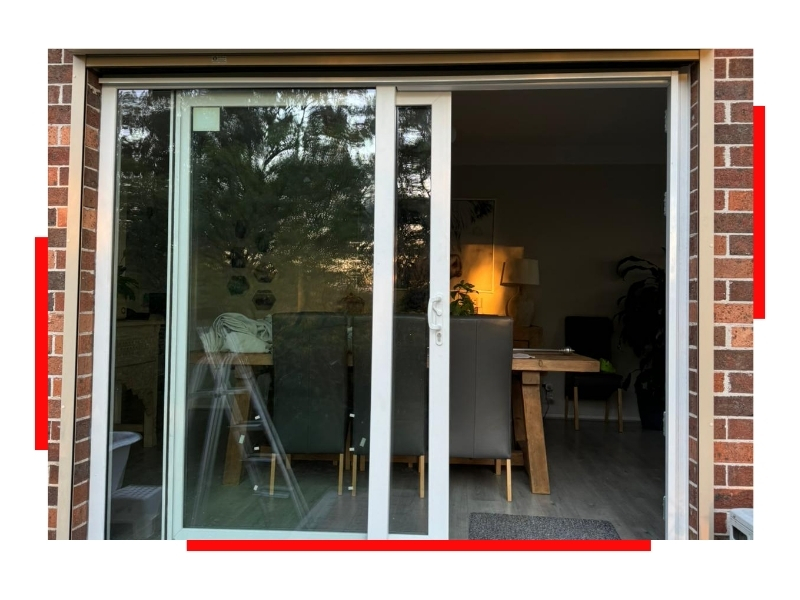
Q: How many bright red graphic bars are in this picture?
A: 3